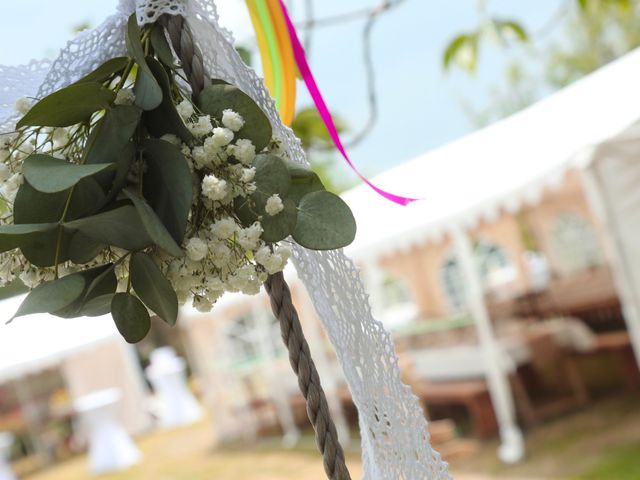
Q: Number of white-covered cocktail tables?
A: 3